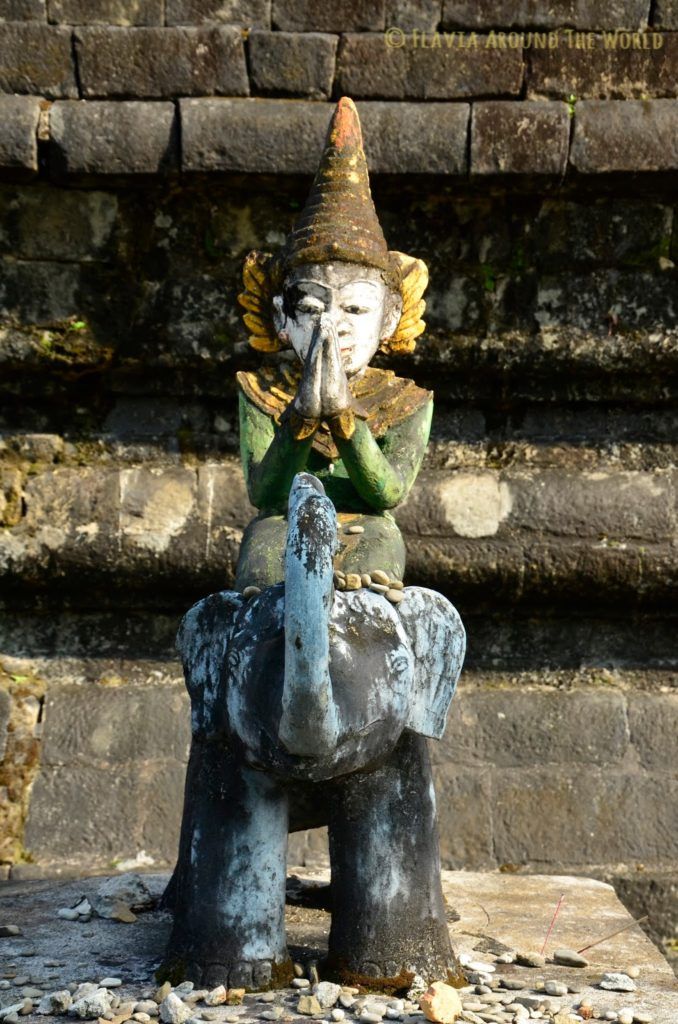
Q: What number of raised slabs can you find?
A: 1